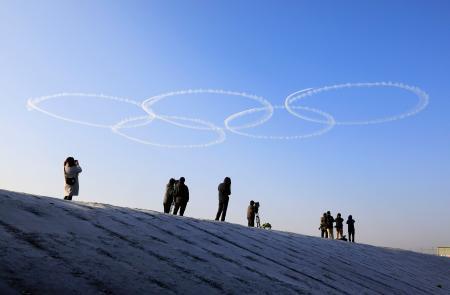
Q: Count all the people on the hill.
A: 9